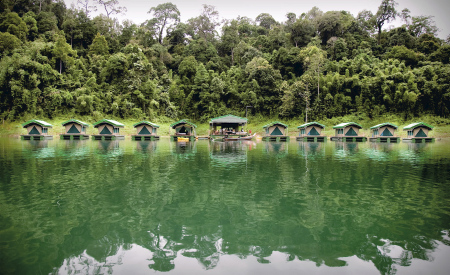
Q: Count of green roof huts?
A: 11